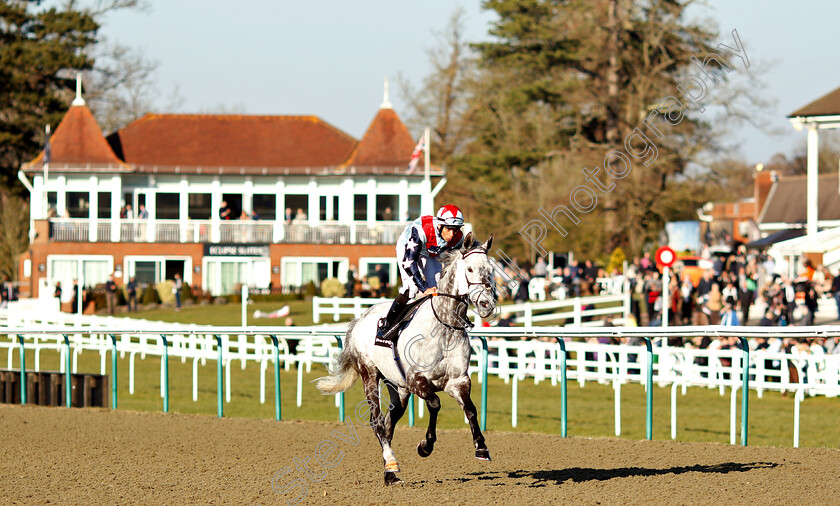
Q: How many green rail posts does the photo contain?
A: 12